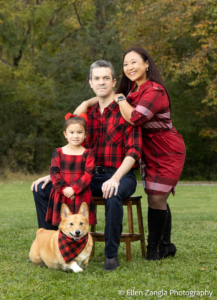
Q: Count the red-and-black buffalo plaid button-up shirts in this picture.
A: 1